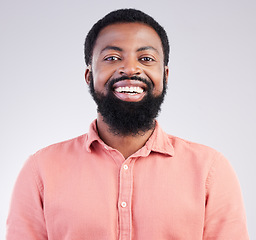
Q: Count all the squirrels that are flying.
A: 0